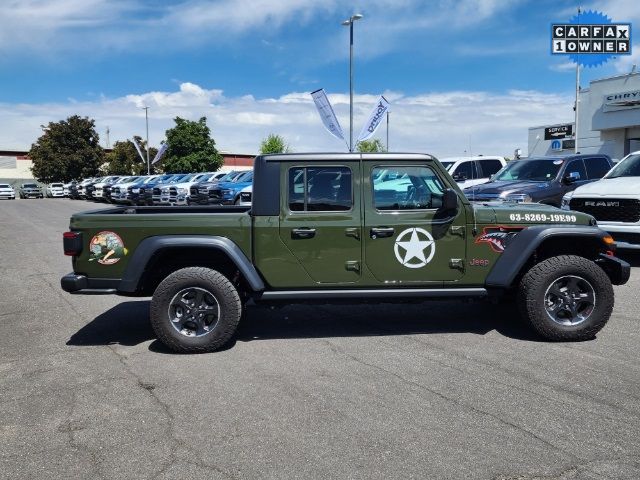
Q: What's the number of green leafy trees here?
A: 5